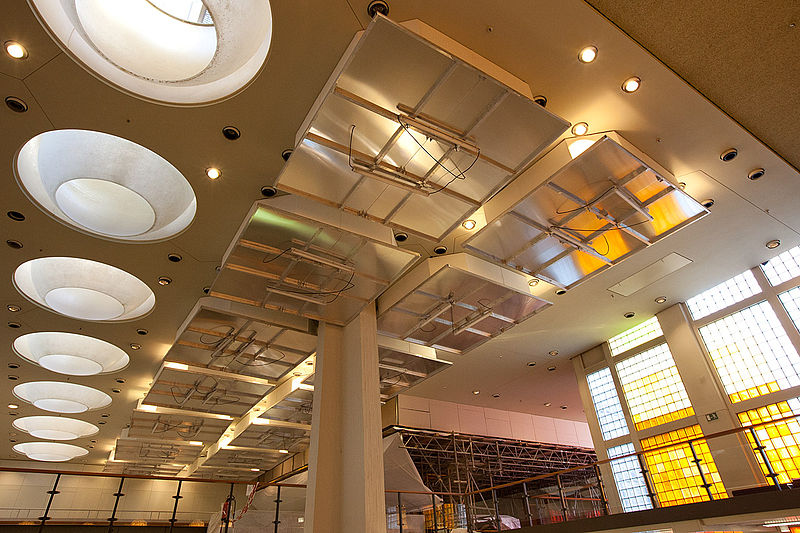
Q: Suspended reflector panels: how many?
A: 14